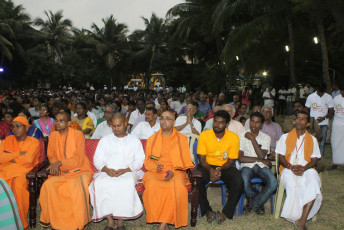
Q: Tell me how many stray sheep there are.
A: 0